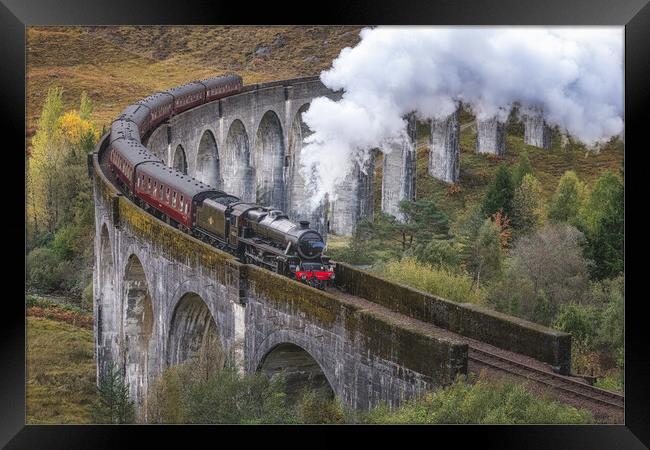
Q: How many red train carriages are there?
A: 7